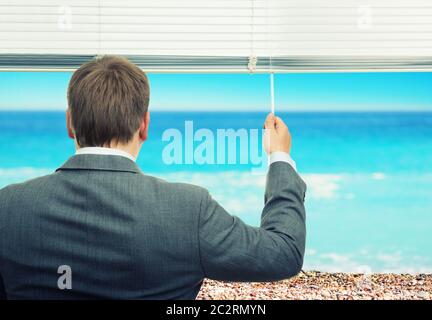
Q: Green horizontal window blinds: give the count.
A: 0